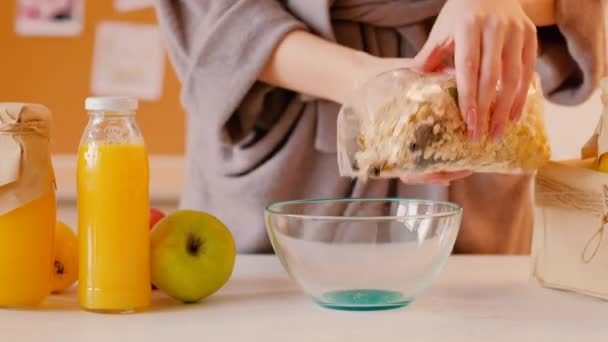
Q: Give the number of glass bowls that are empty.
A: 1